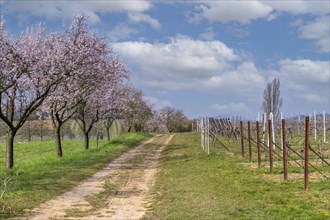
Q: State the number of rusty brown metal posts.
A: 6